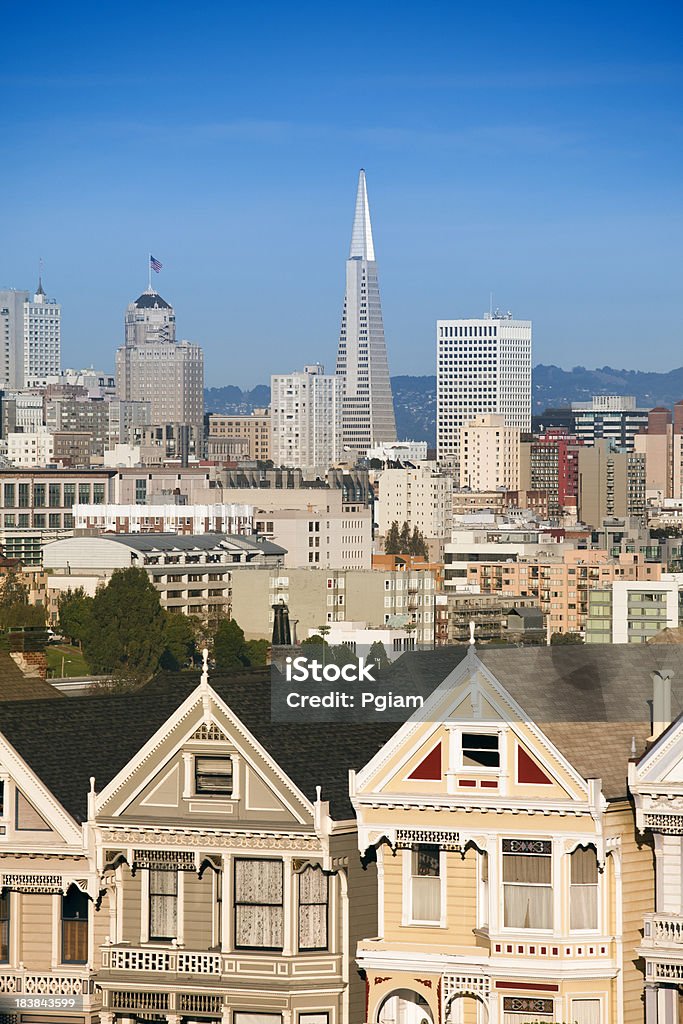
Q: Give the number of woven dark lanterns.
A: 0